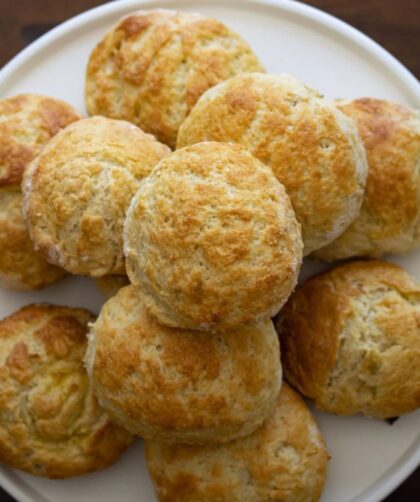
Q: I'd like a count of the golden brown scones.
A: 11